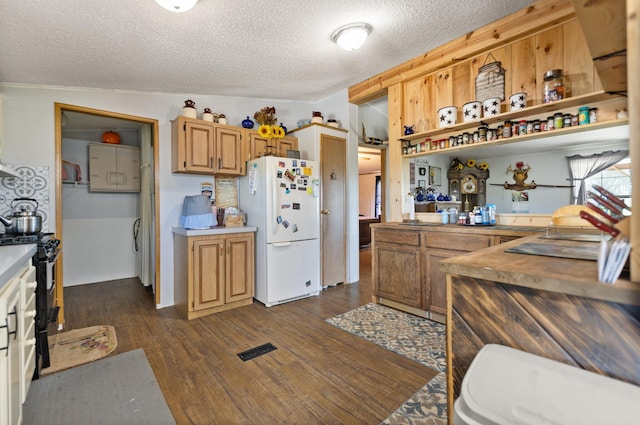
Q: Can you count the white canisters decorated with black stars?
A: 4